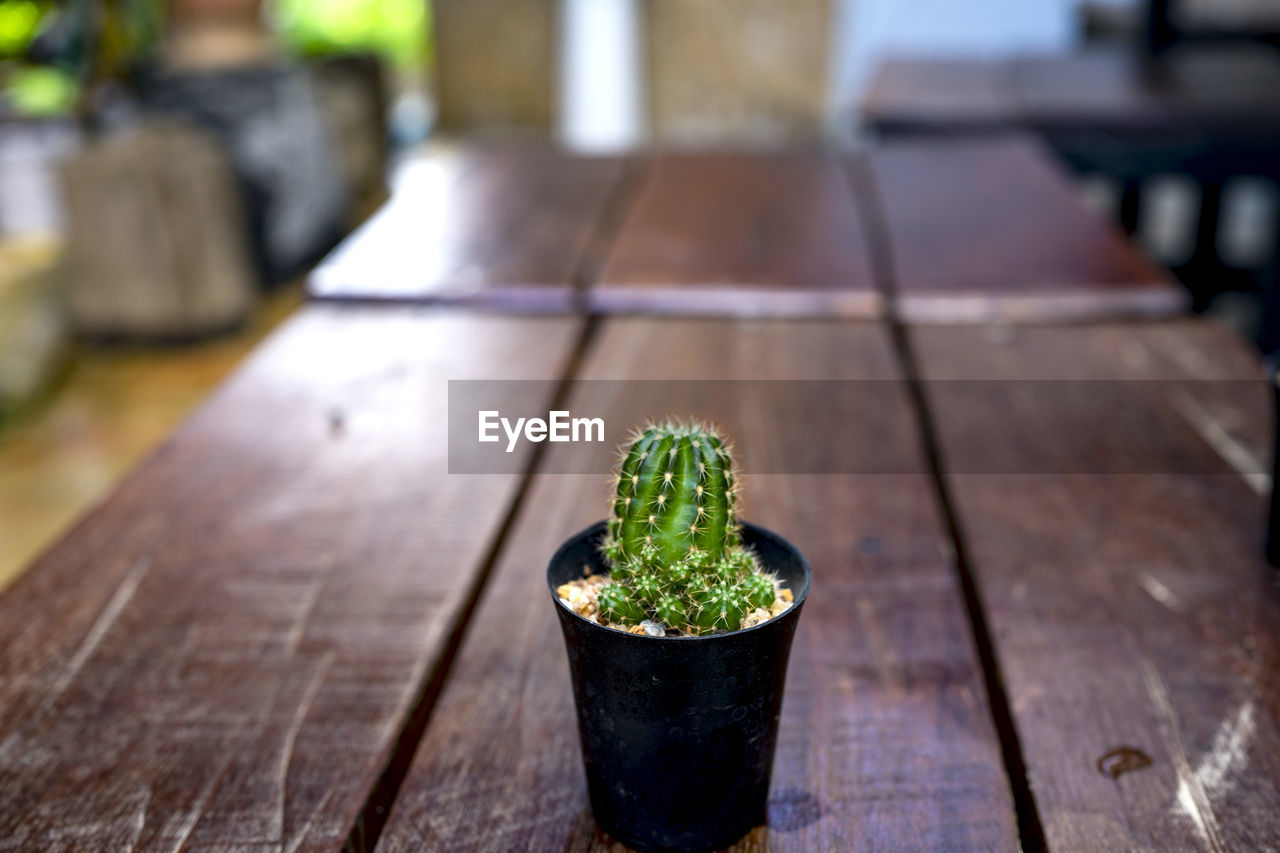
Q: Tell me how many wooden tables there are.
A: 3